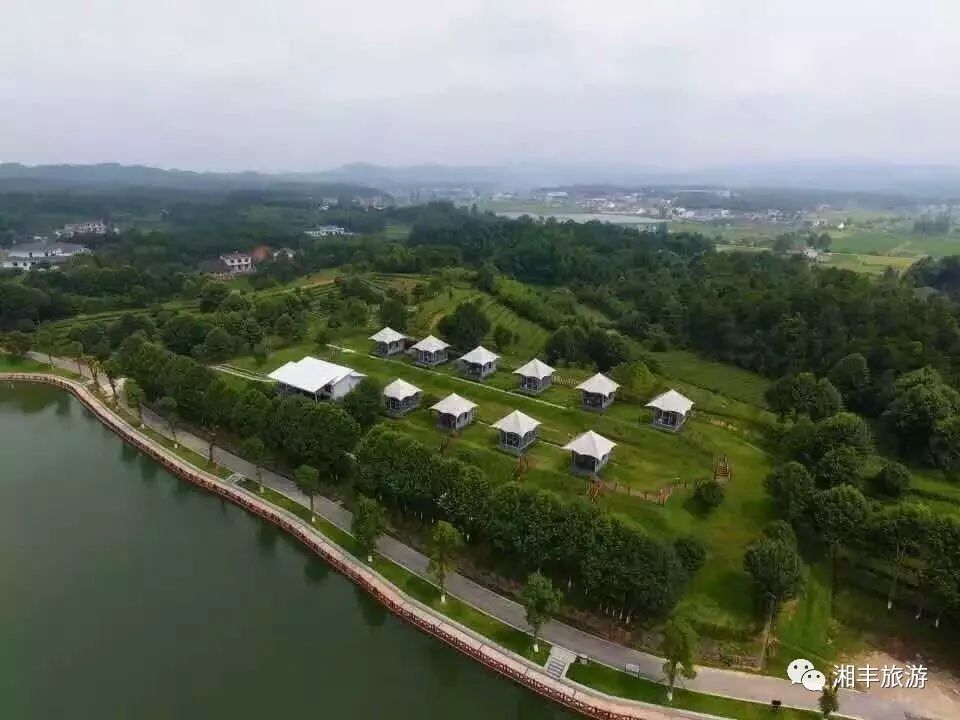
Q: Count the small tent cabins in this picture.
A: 10